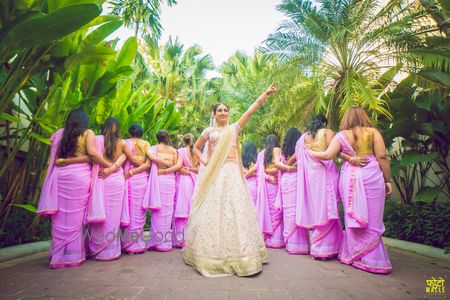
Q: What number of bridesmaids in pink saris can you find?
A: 10